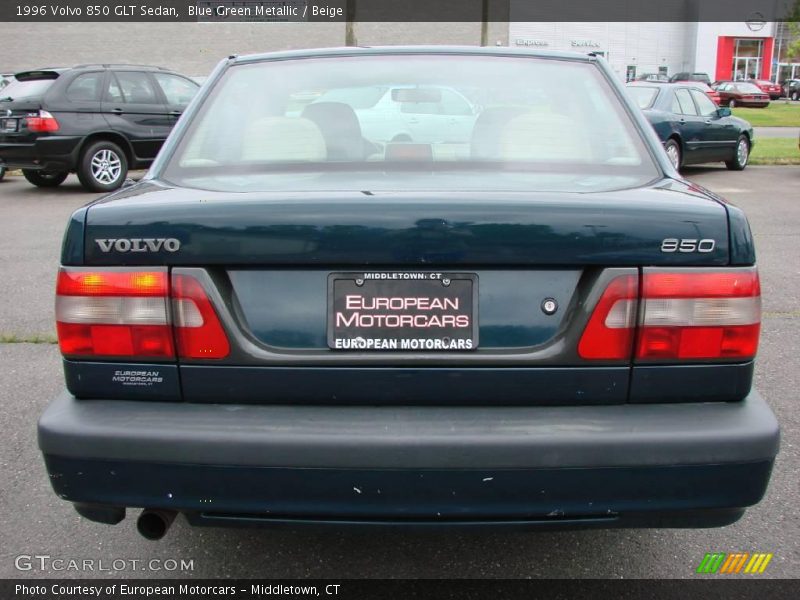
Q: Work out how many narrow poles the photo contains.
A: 2